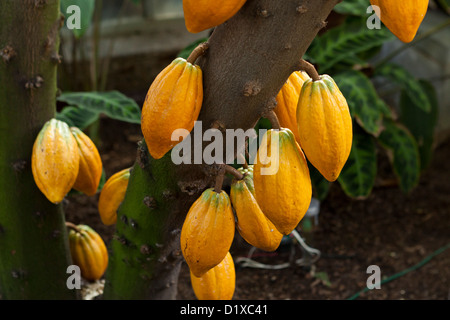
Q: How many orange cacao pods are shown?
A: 13